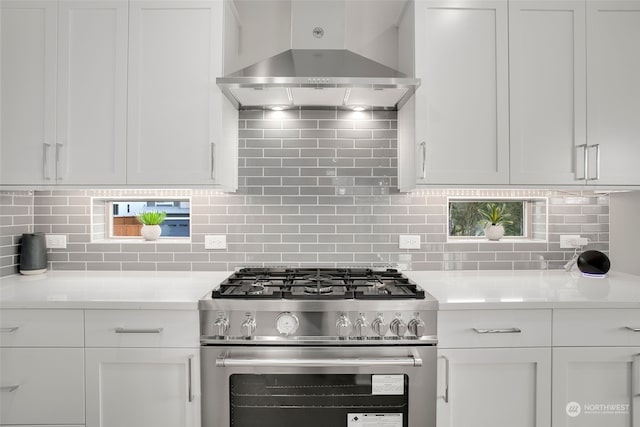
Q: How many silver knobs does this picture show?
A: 7